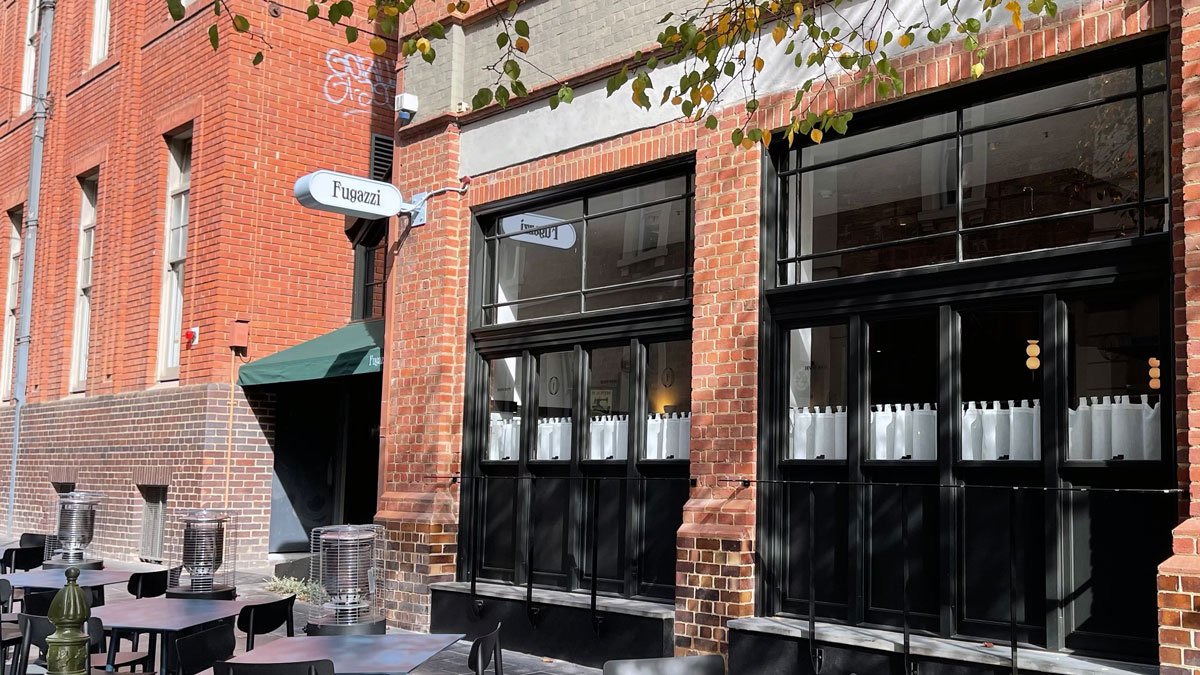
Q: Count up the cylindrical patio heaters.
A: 3